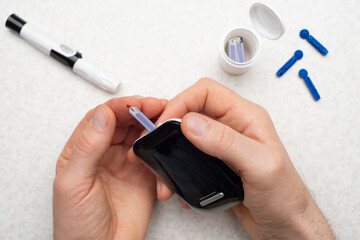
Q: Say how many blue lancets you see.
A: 3